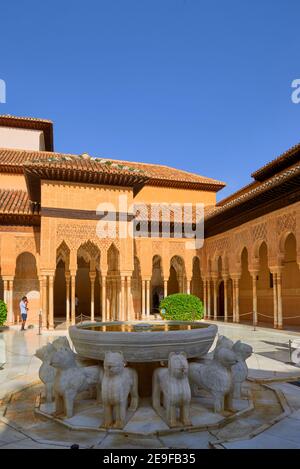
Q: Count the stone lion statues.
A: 8